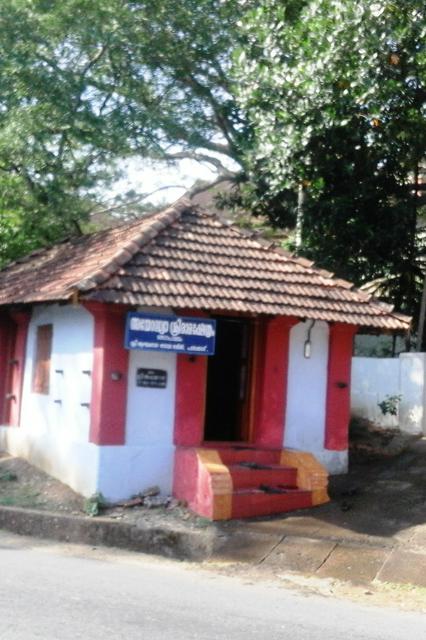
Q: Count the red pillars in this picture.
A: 5